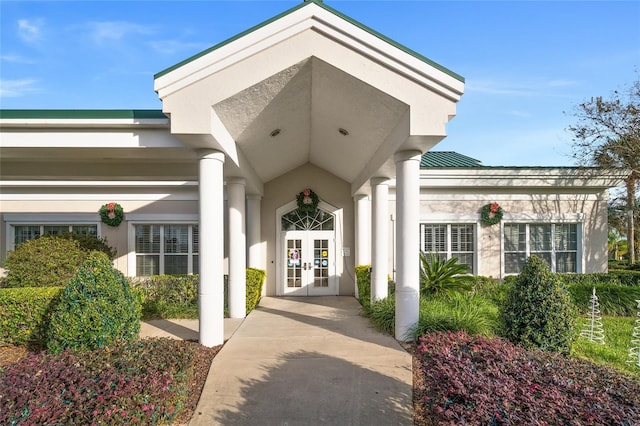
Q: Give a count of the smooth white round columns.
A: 6